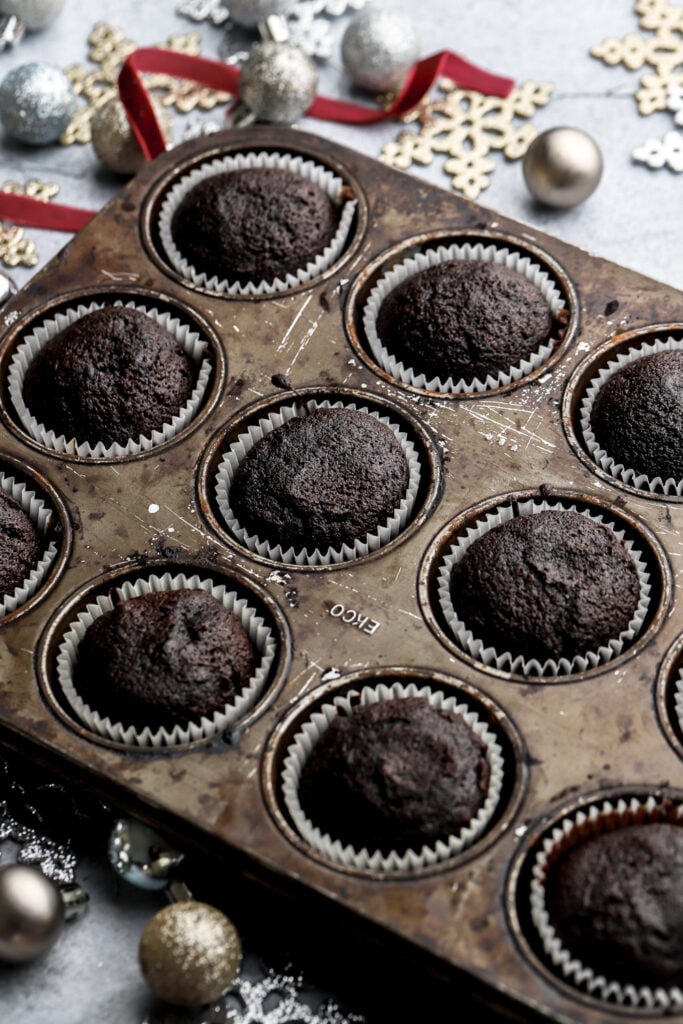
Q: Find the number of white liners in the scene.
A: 11